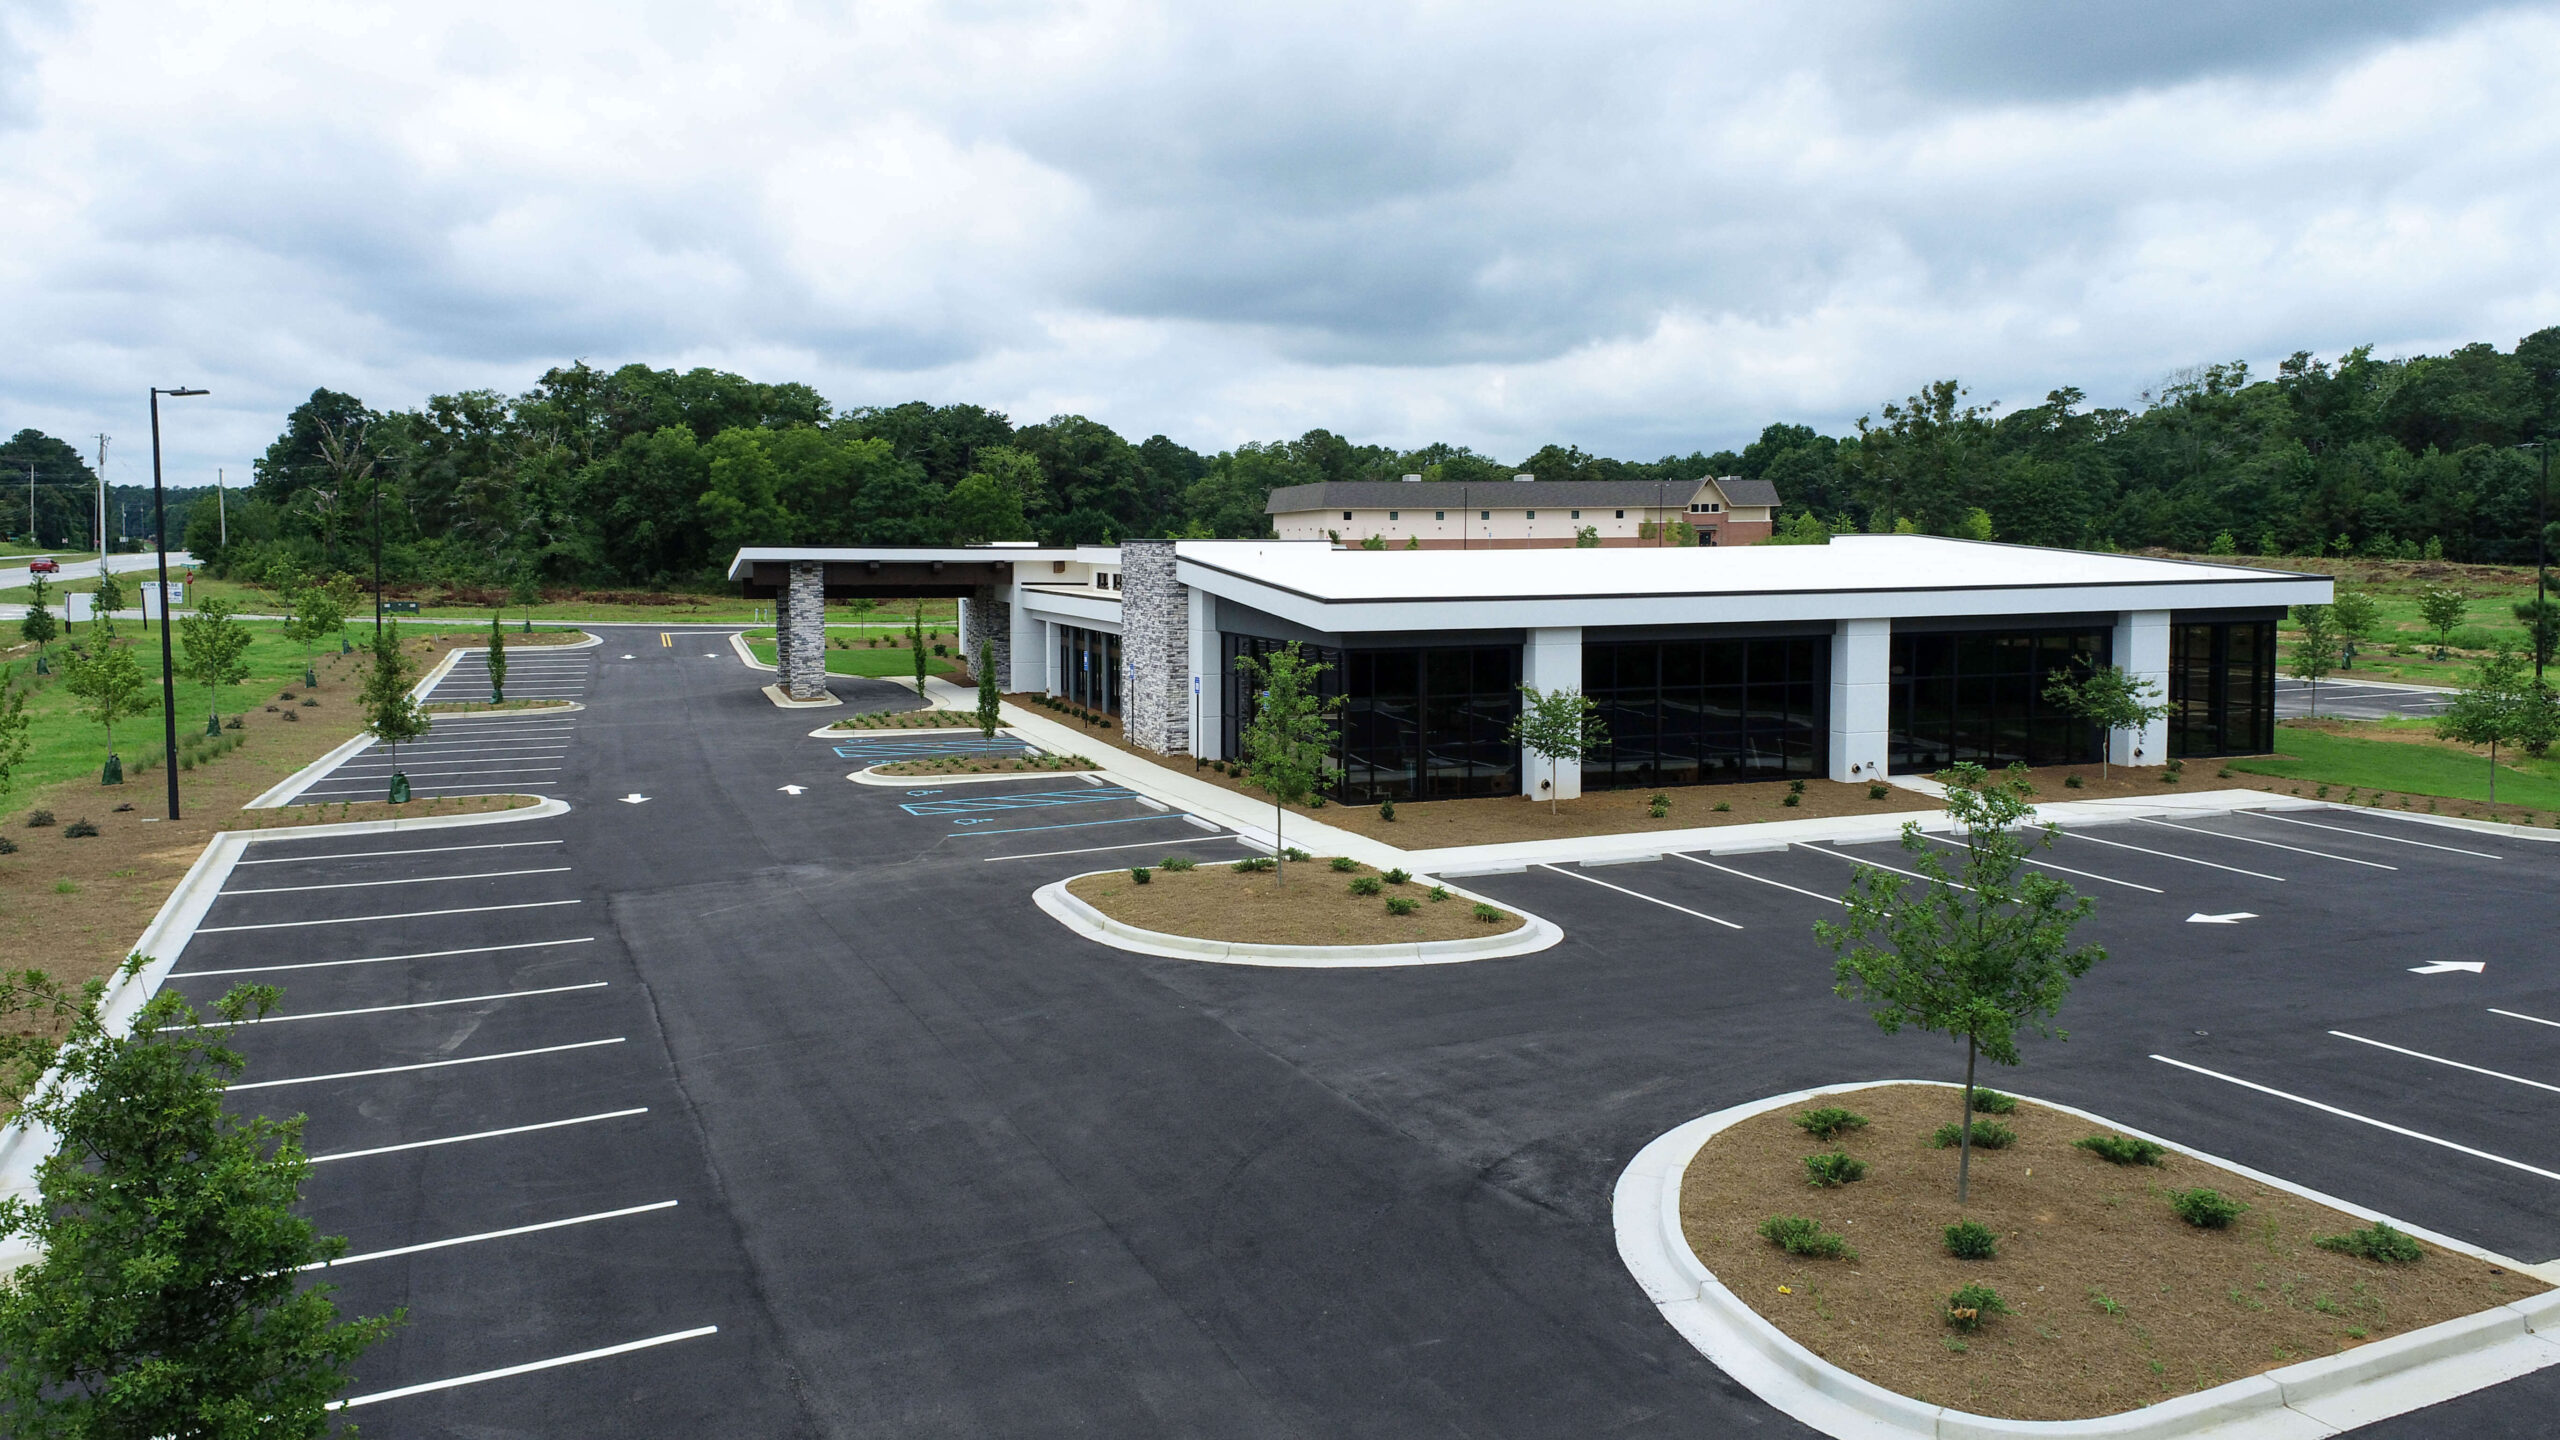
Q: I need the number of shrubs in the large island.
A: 10